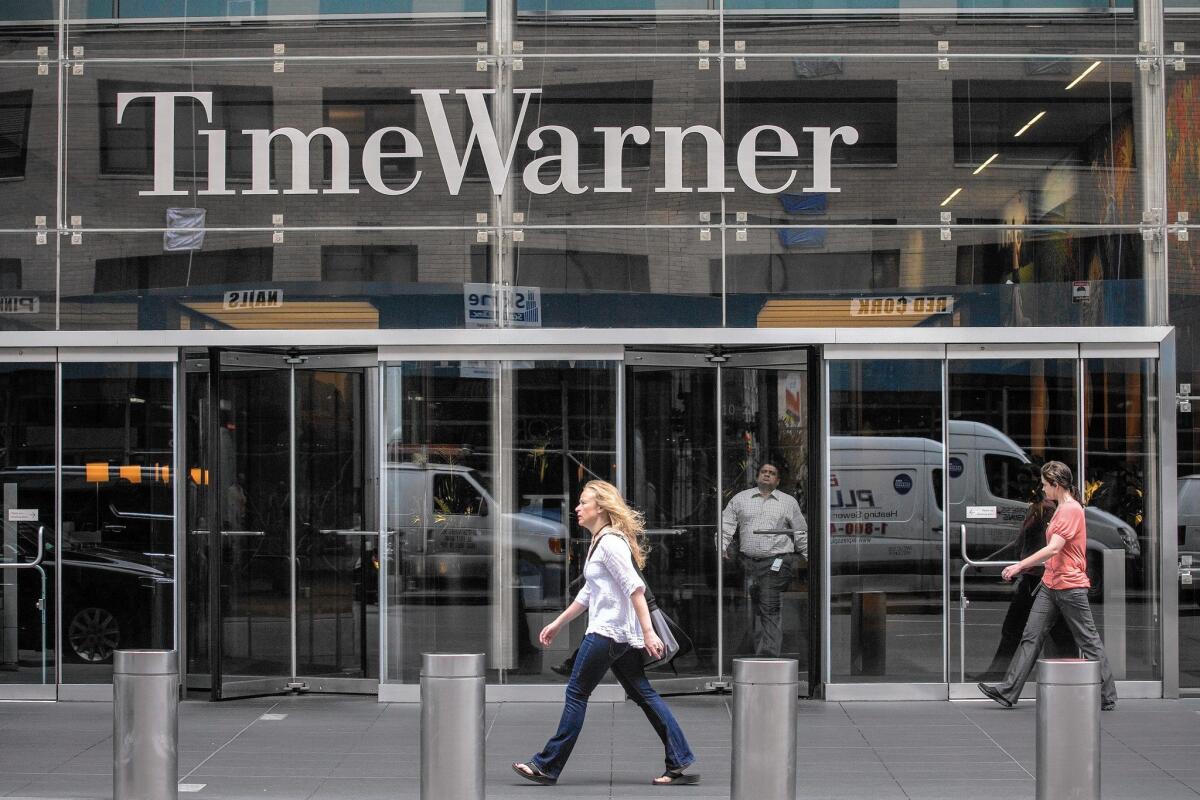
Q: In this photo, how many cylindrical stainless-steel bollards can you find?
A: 4